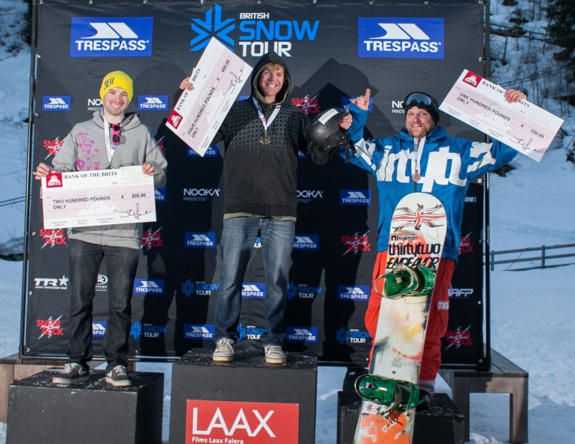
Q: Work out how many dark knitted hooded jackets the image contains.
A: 1